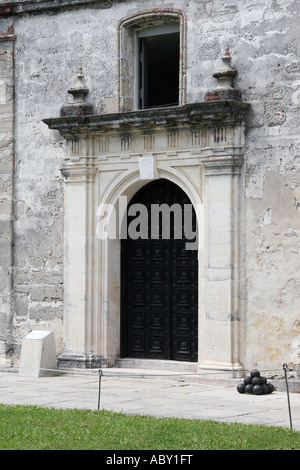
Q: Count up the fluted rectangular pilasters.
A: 2